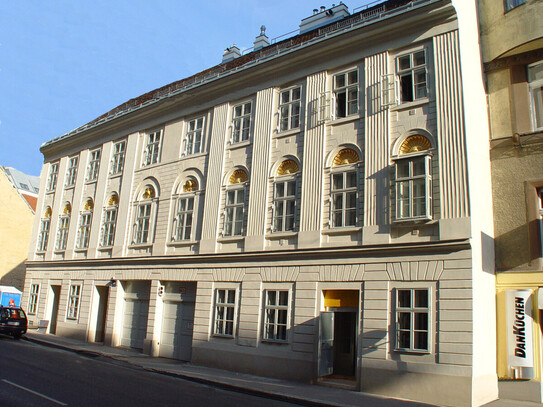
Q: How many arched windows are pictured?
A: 10